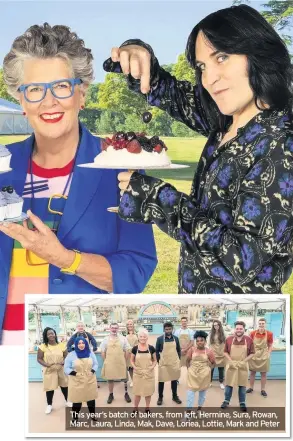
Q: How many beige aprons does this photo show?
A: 12